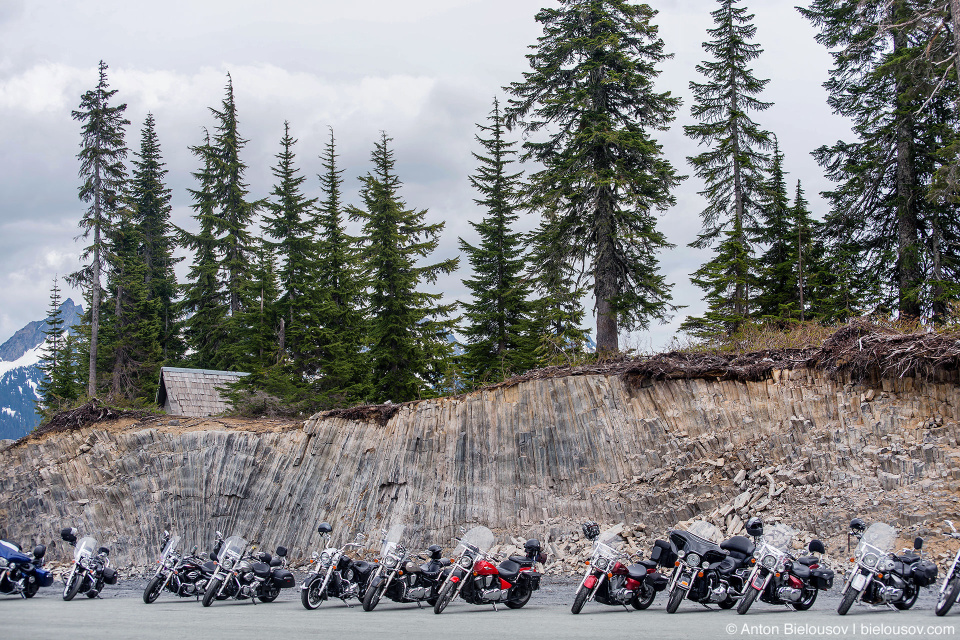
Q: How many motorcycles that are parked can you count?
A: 12